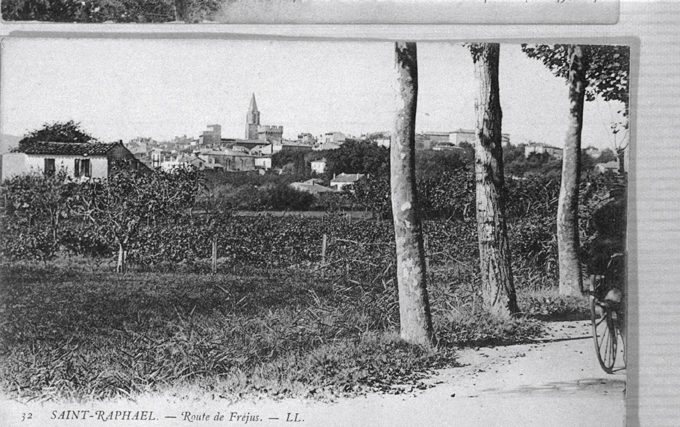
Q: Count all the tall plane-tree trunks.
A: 3